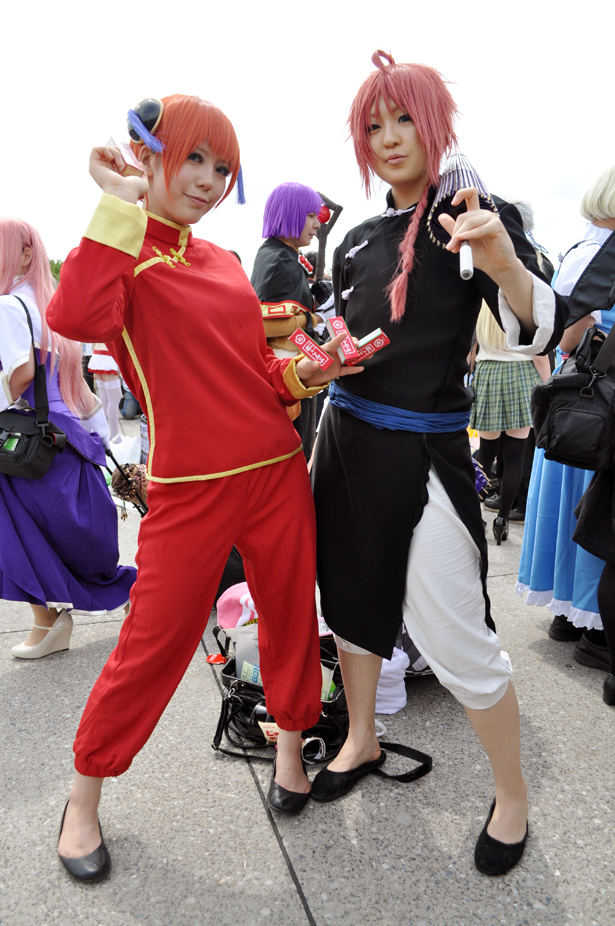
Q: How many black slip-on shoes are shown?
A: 4